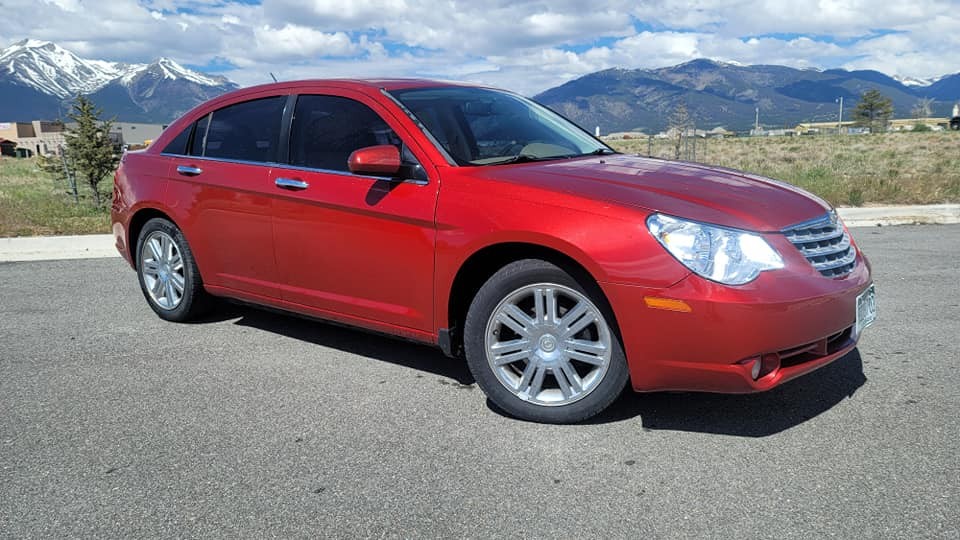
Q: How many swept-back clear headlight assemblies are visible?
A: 1